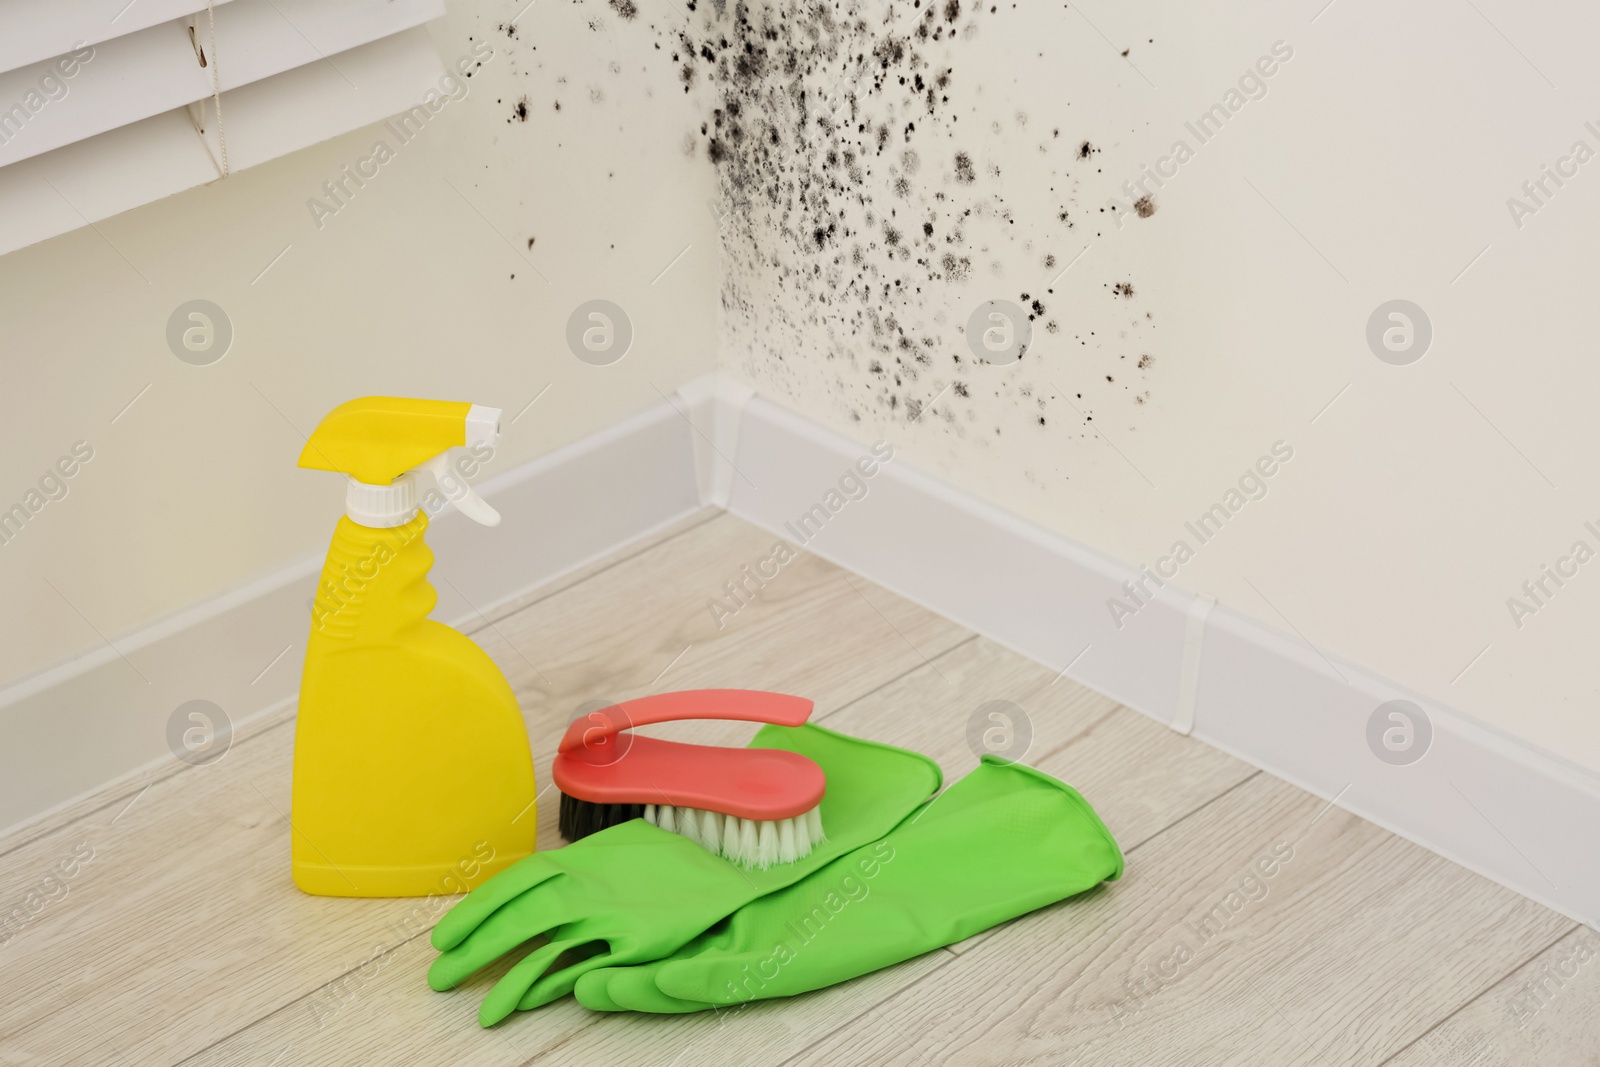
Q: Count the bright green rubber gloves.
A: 2